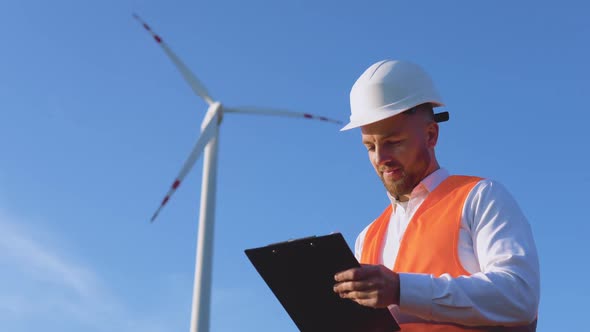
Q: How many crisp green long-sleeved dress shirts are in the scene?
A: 0